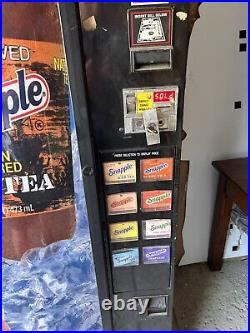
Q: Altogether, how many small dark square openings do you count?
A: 5